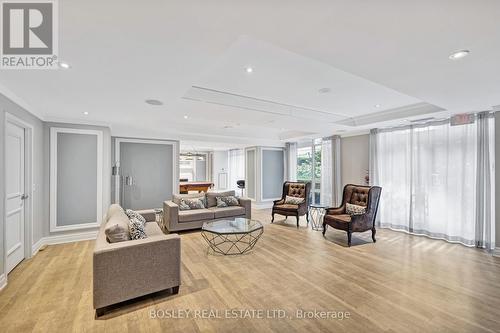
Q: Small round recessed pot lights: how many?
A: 6